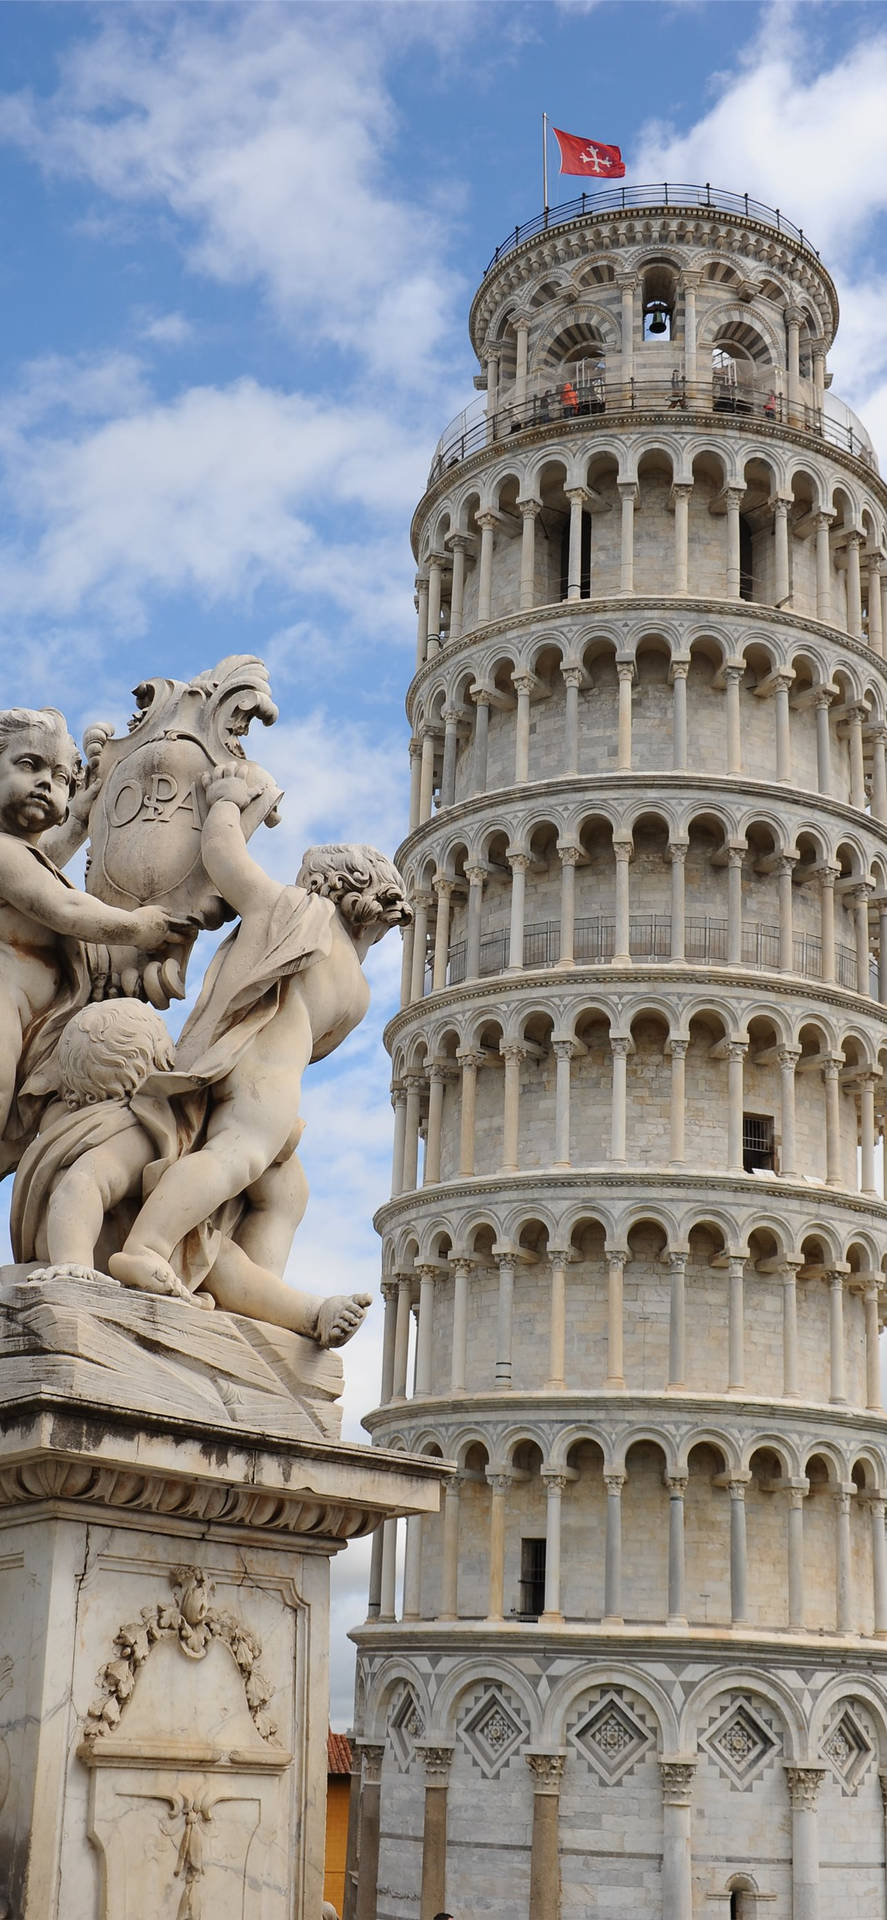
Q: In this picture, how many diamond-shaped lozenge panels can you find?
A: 5